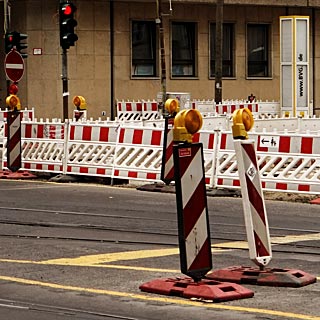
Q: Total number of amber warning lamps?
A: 5